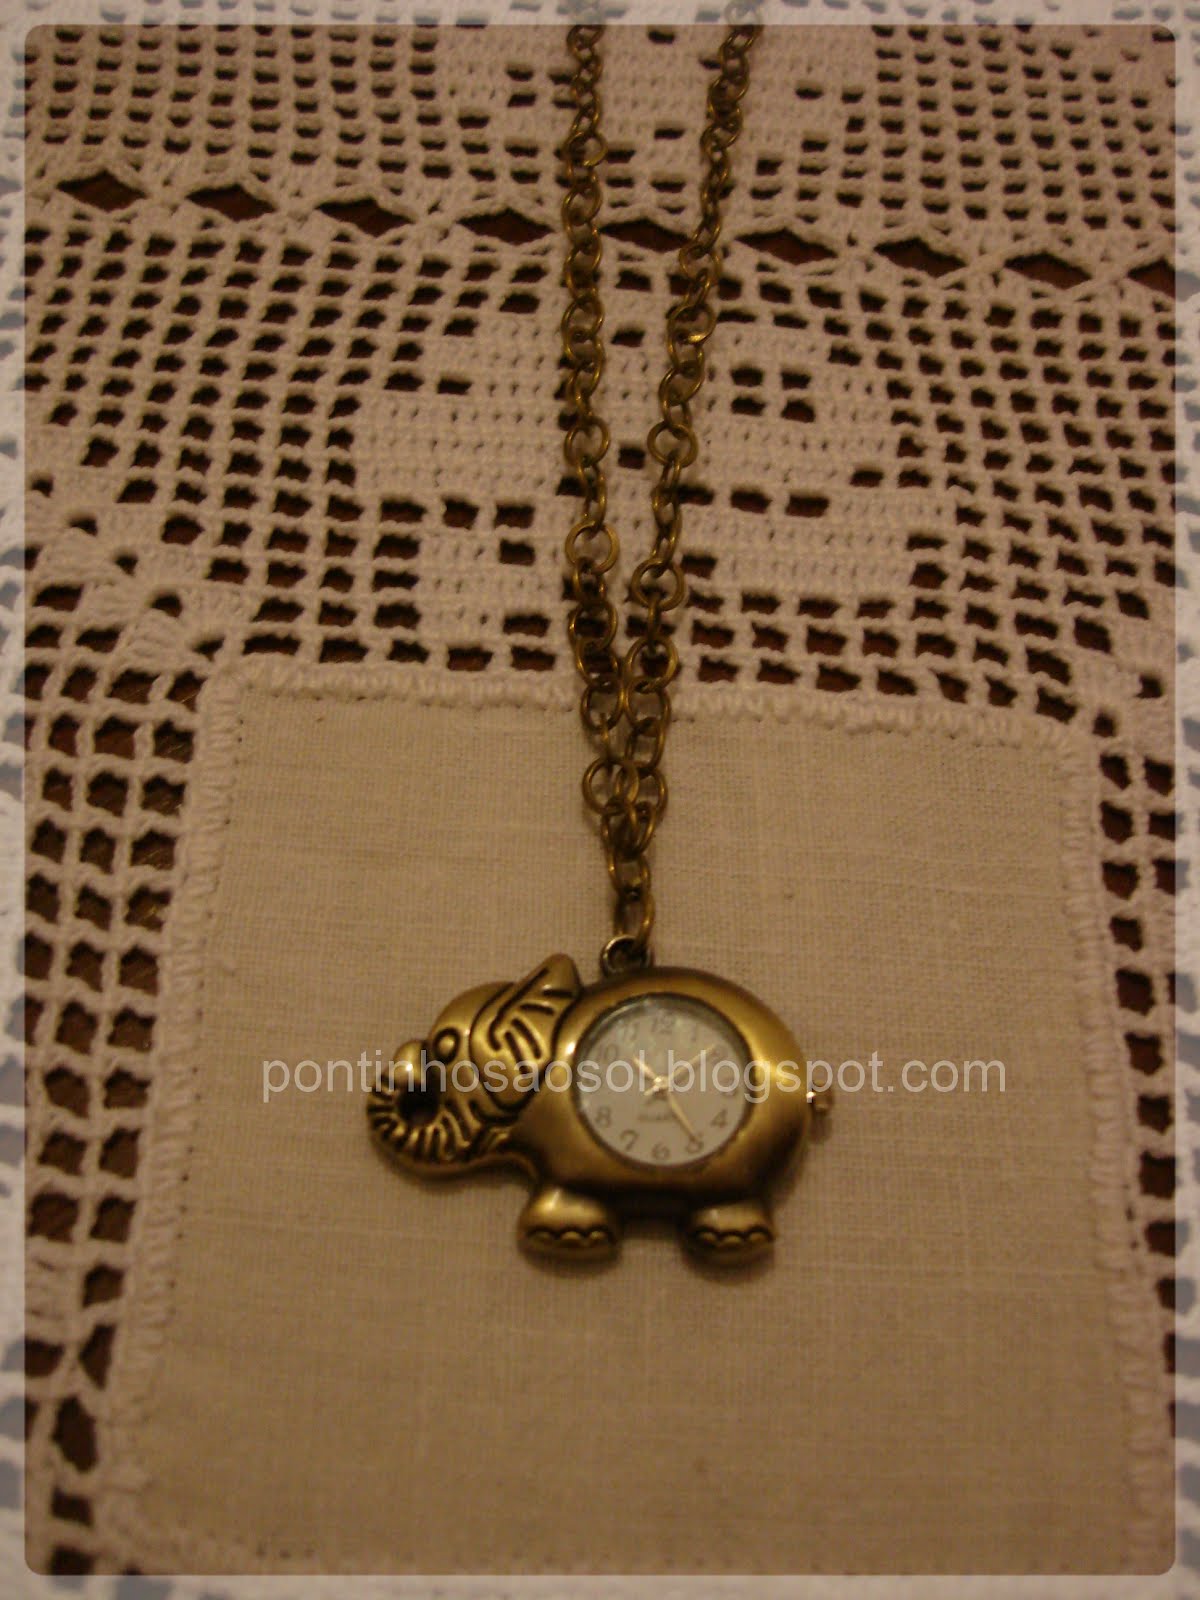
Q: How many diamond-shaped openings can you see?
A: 9